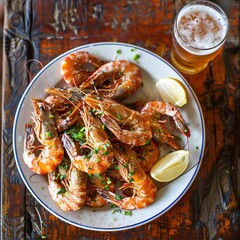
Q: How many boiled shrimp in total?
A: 11